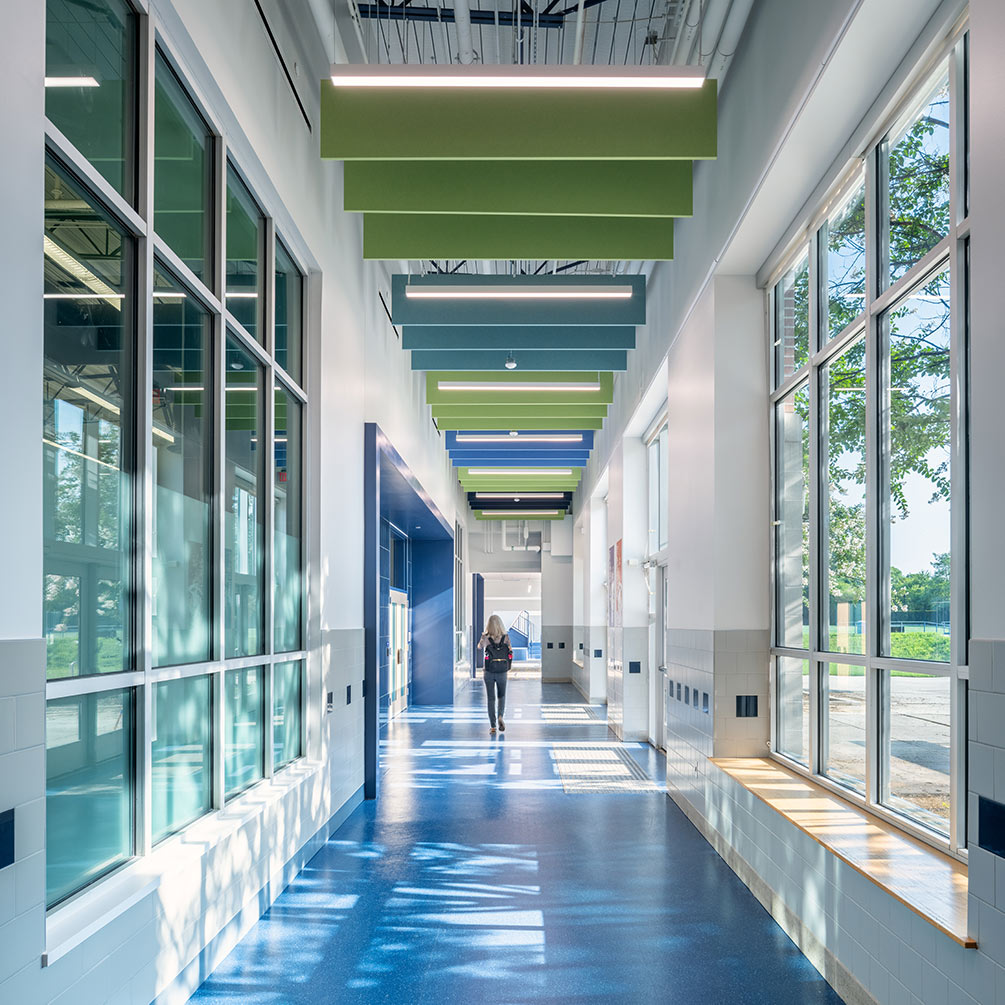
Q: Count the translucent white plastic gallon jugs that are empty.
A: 0